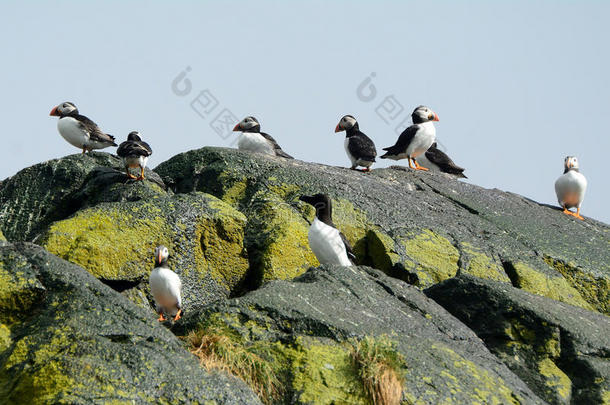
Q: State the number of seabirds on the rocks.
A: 9